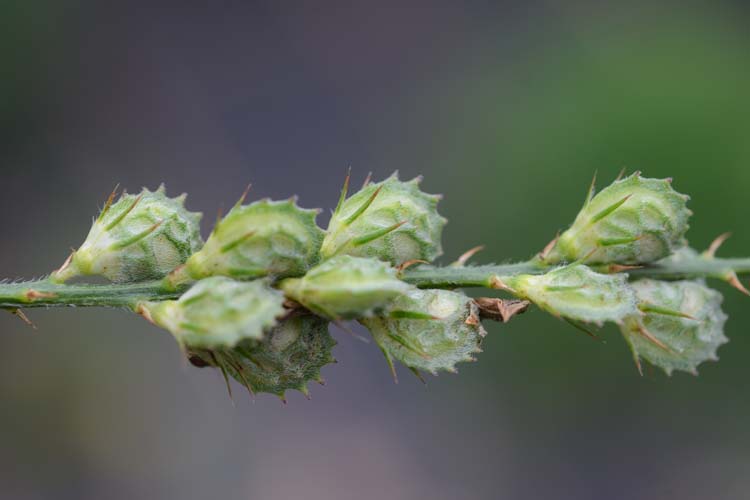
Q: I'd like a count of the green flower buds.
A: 10